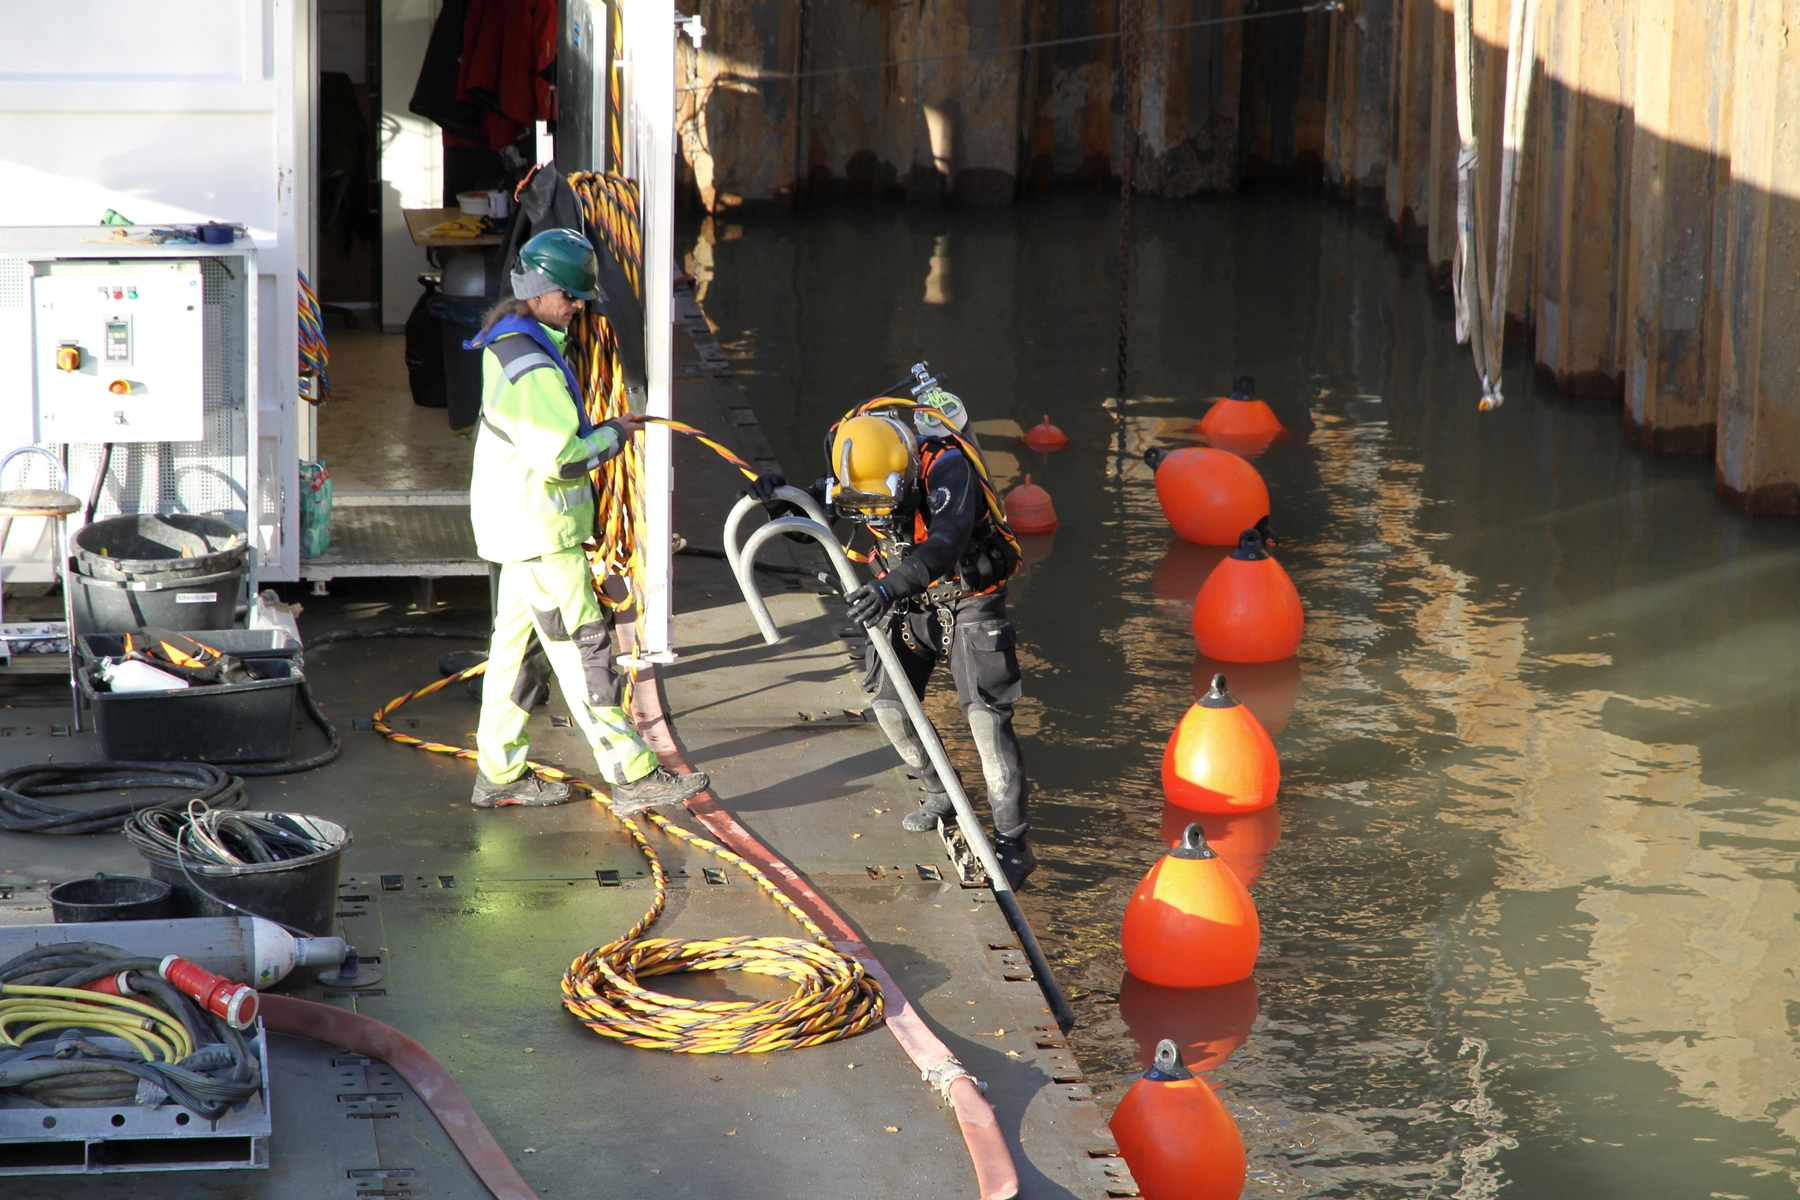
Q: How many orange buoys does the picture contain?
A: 8